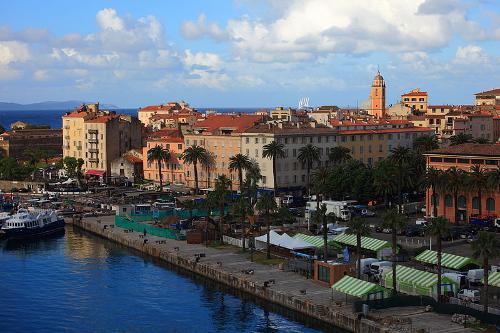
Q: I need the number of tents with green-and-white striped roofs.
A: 6